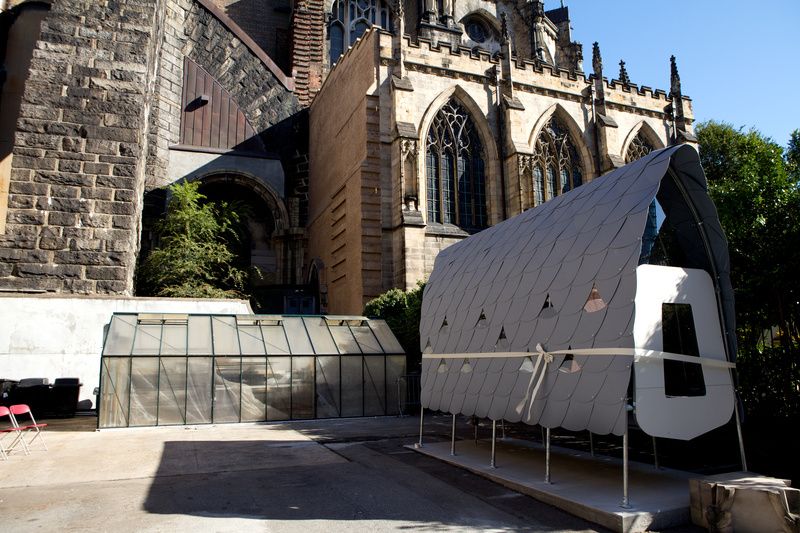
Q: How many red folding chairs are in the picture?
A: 2